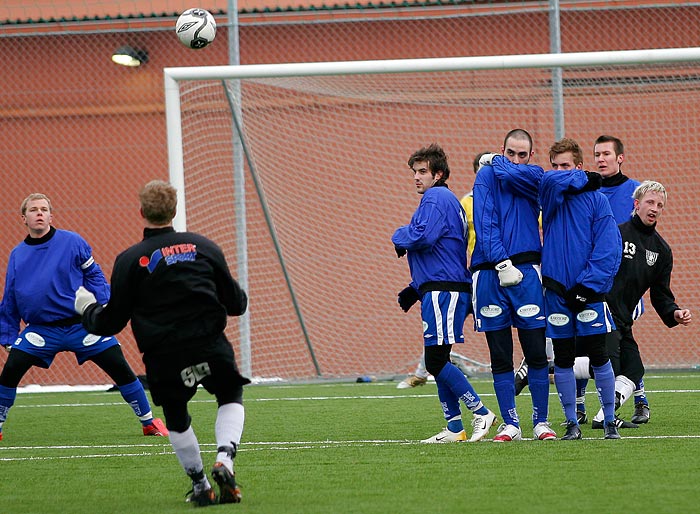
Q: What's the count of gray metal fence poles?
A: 2